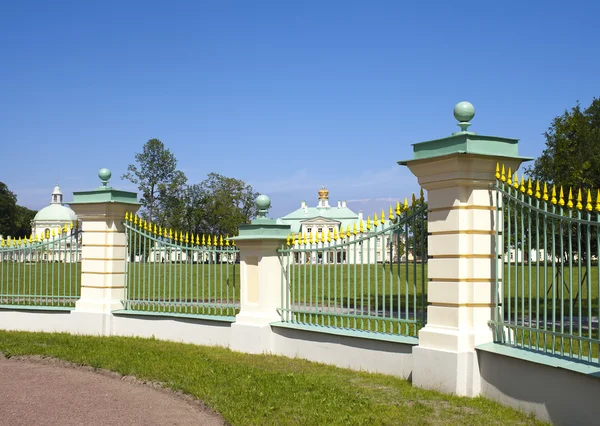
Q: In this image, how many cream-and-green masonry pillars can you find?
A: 3